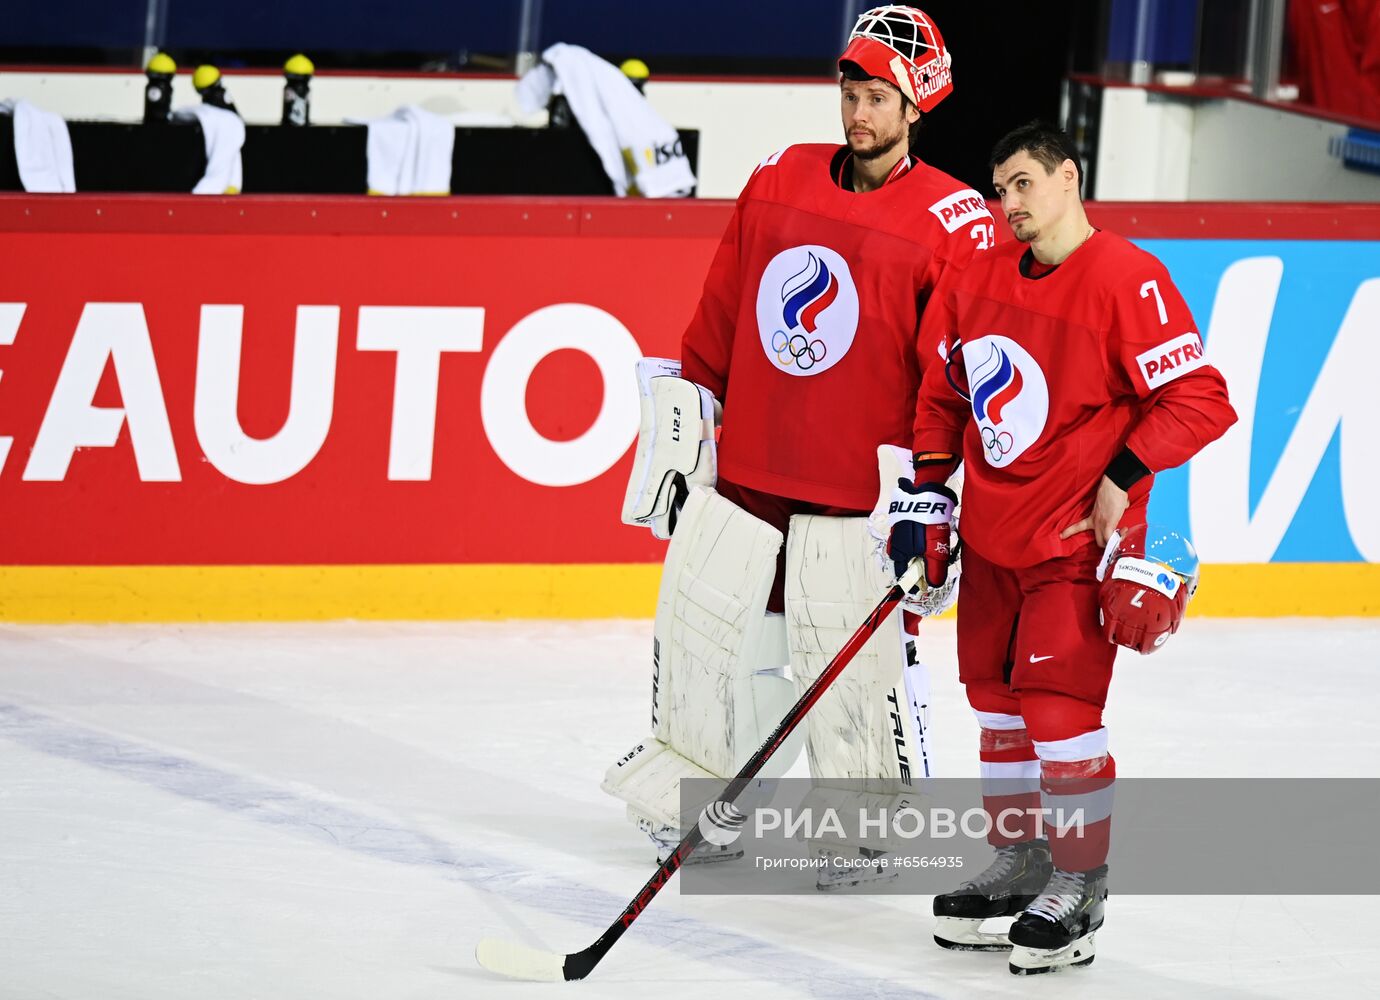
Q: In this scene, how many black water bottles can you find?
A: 4